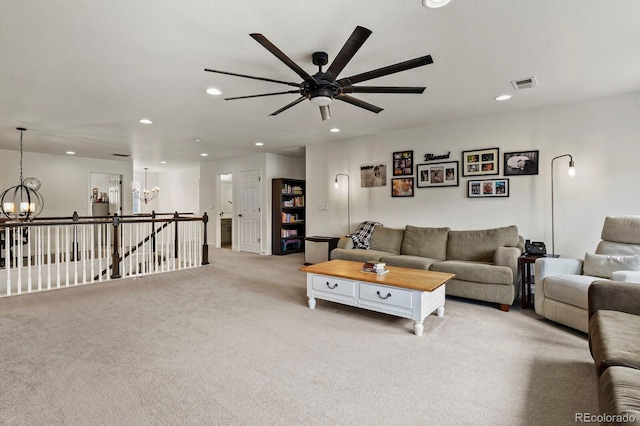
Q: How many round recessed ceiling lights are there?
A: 9